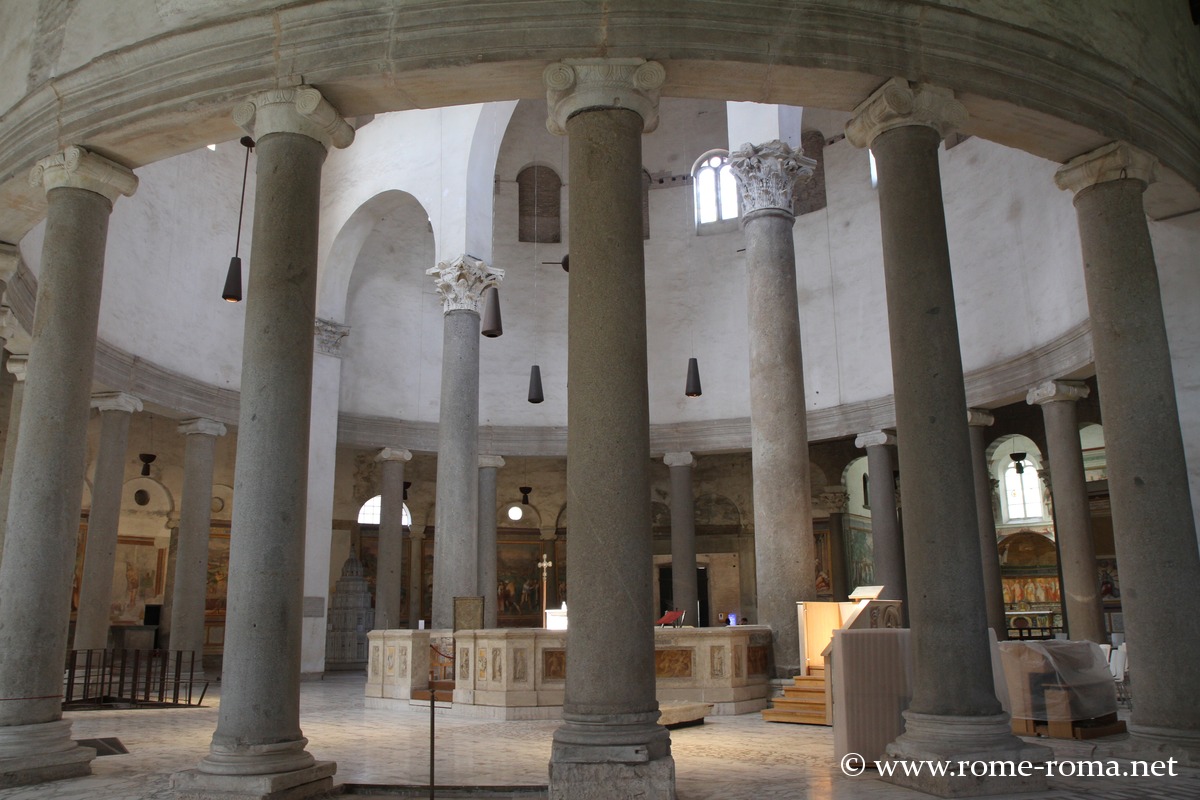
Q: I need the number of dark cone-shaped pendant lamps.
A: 4